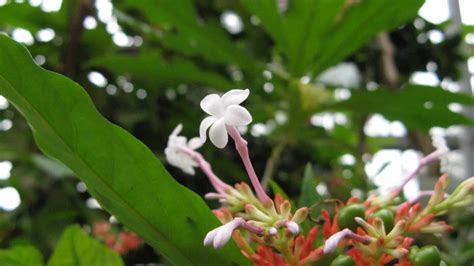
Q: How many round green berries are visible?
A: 4